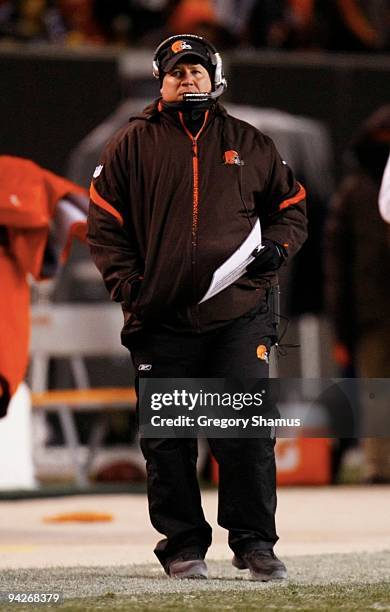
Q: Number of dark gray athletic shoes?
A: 2